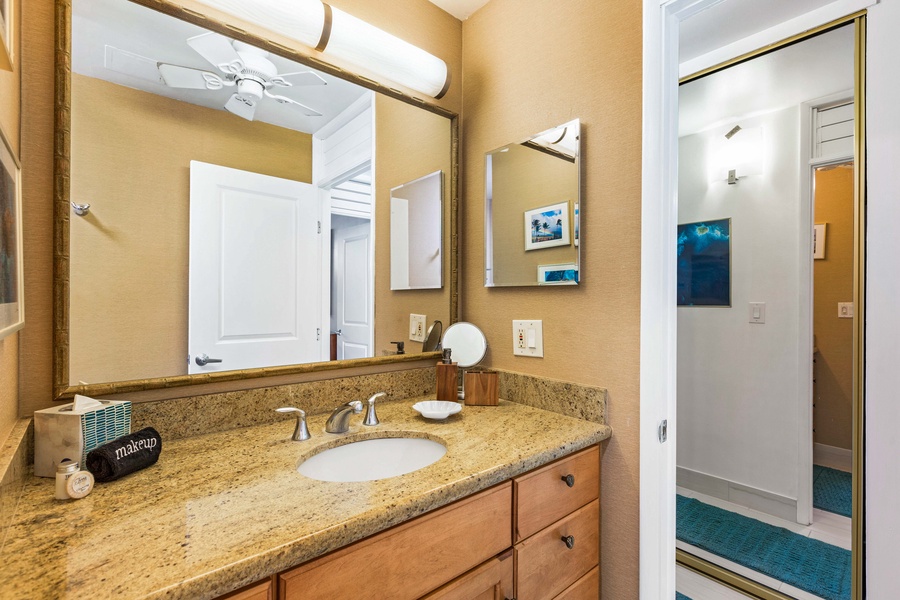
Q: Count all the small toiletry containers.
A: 2